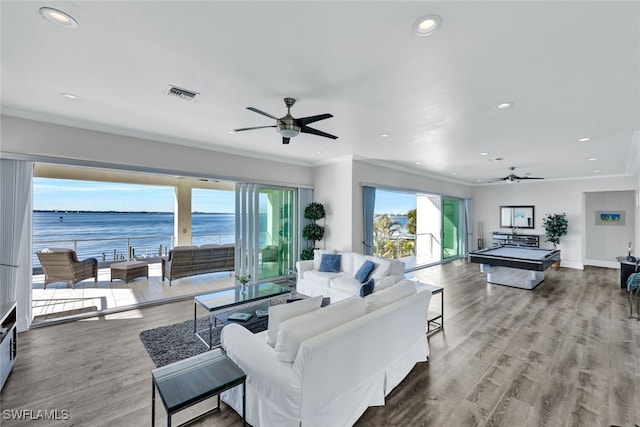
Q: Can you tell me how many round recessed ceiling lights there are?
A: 14